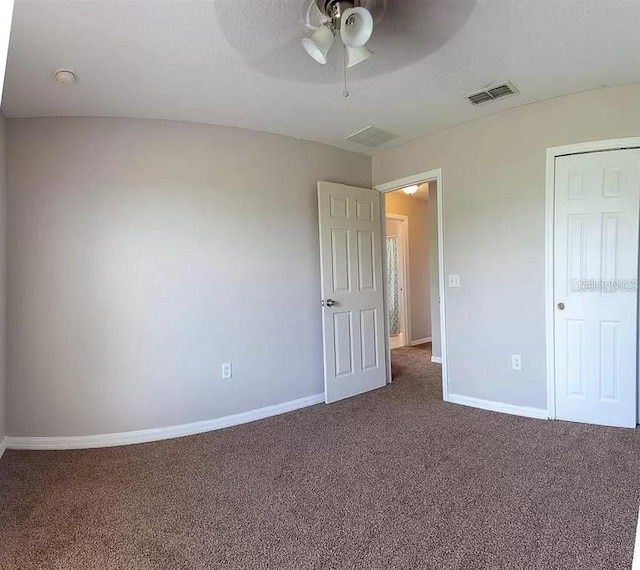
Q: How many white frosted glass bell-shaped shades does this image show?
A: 3